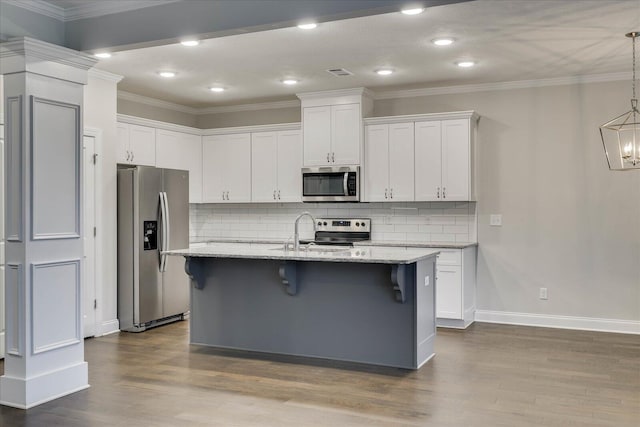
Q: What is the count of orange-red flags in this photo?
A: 0